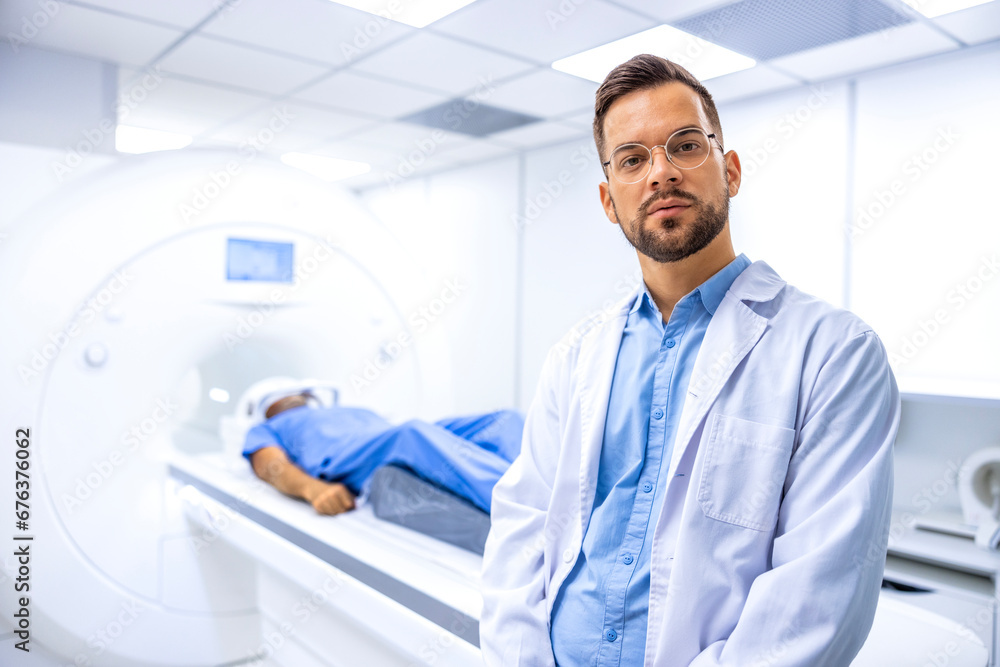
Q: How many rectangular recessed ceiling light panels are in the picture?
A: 5